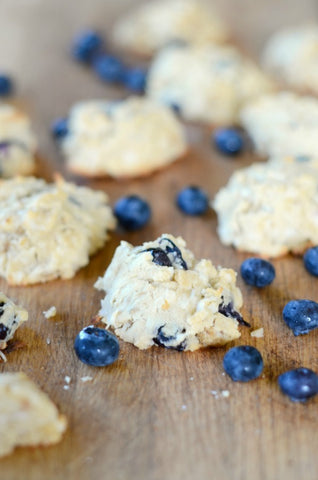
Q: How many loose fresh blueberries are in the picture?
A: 14